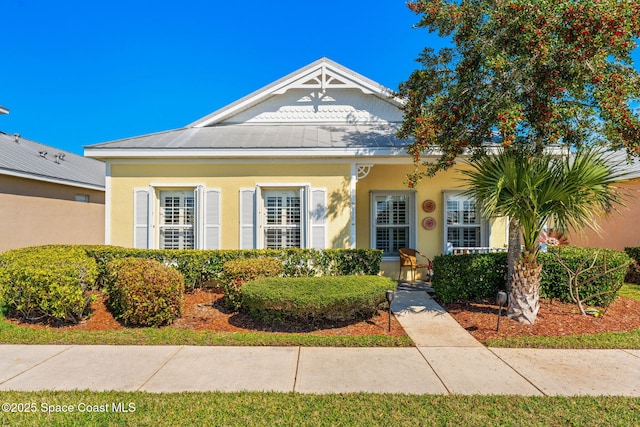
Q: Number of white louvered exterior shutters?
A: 4